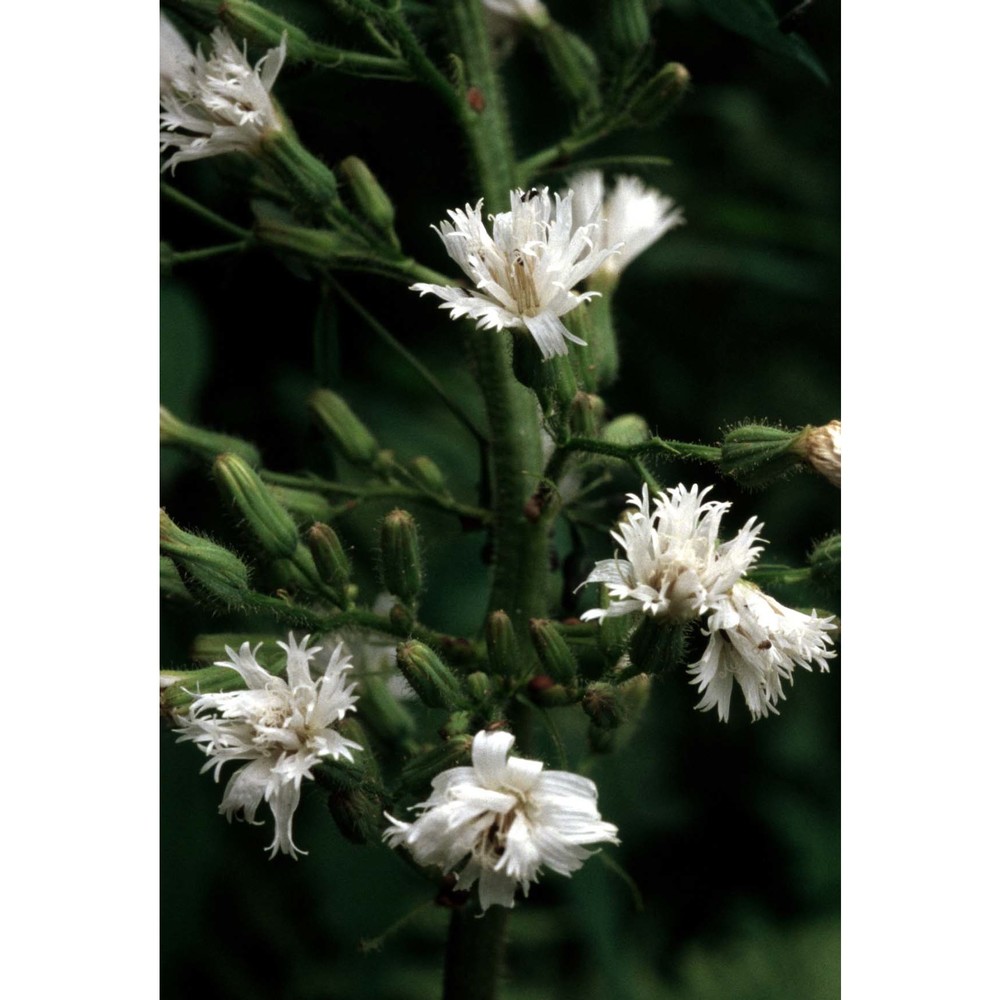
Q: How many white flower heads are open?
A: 7